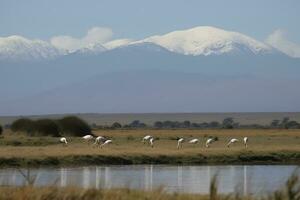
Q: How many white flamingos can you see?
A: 11